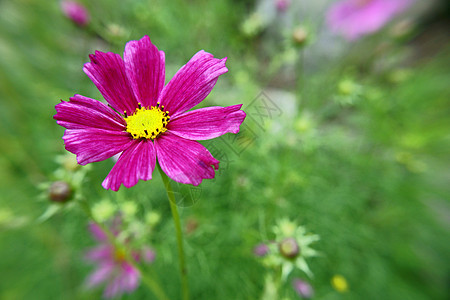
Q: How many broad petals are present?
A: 8